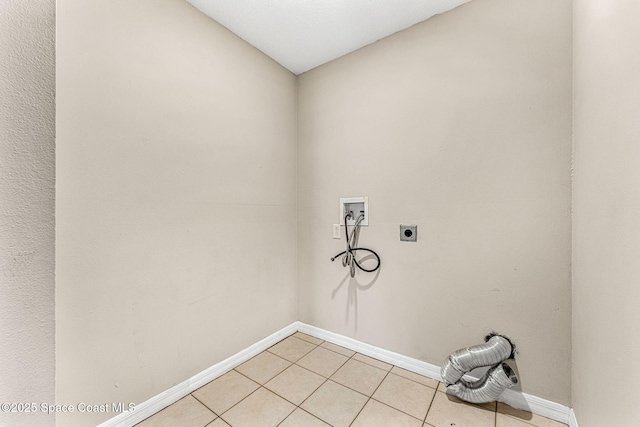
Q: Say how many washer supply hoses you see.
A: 2